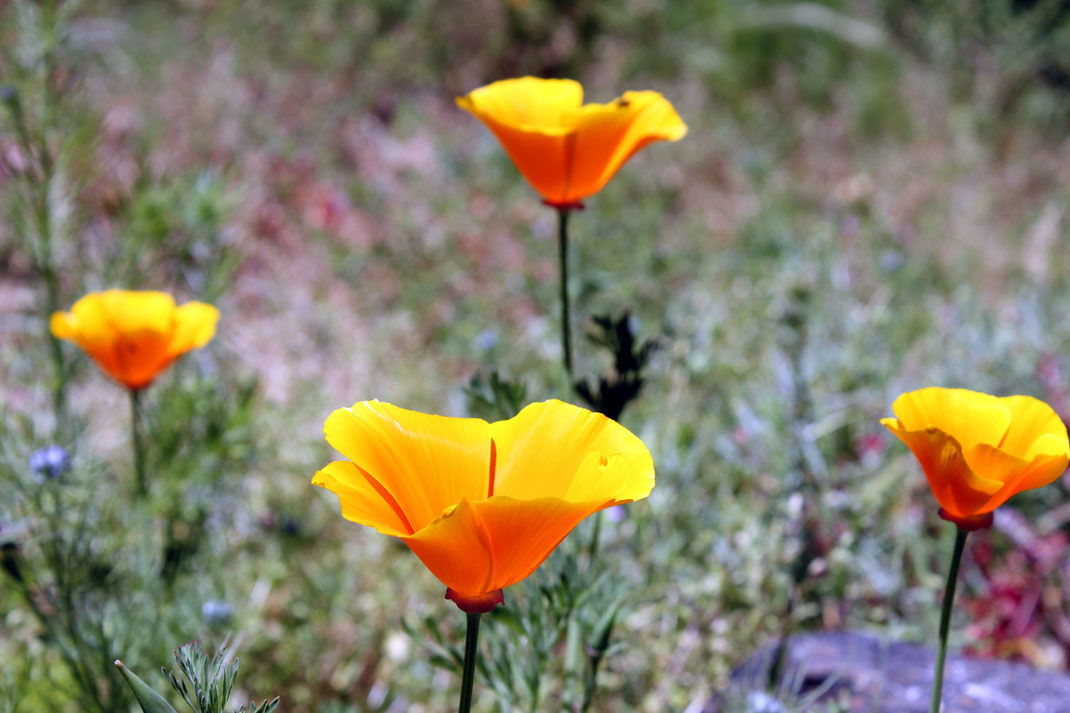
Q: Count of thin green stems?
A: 4